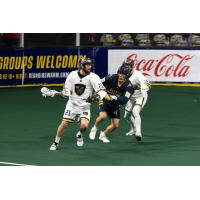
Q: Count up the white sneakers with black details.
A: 2